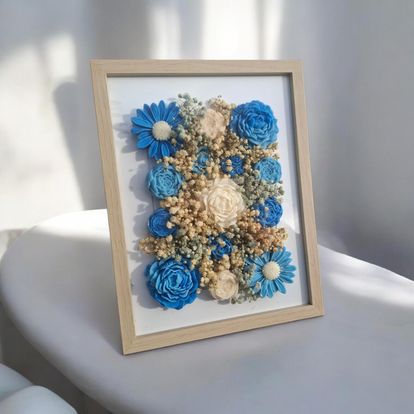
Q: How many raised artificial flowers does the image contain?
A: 14